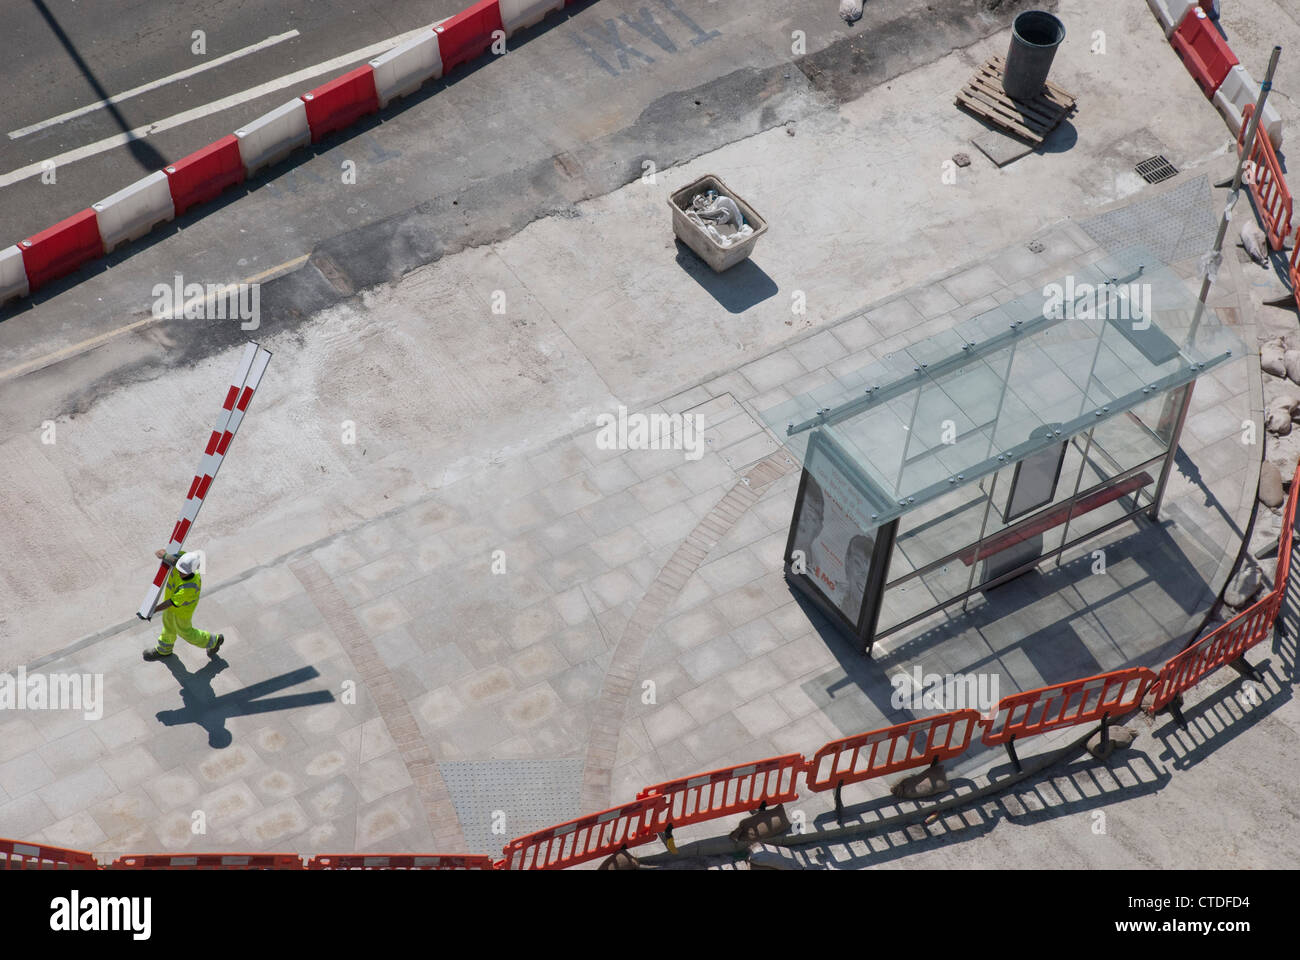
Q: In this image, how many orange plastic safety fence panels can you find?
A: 11